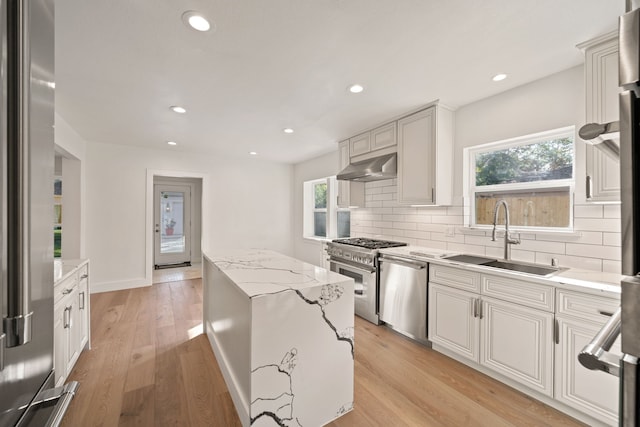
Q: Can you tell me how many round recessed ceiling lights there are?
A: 7